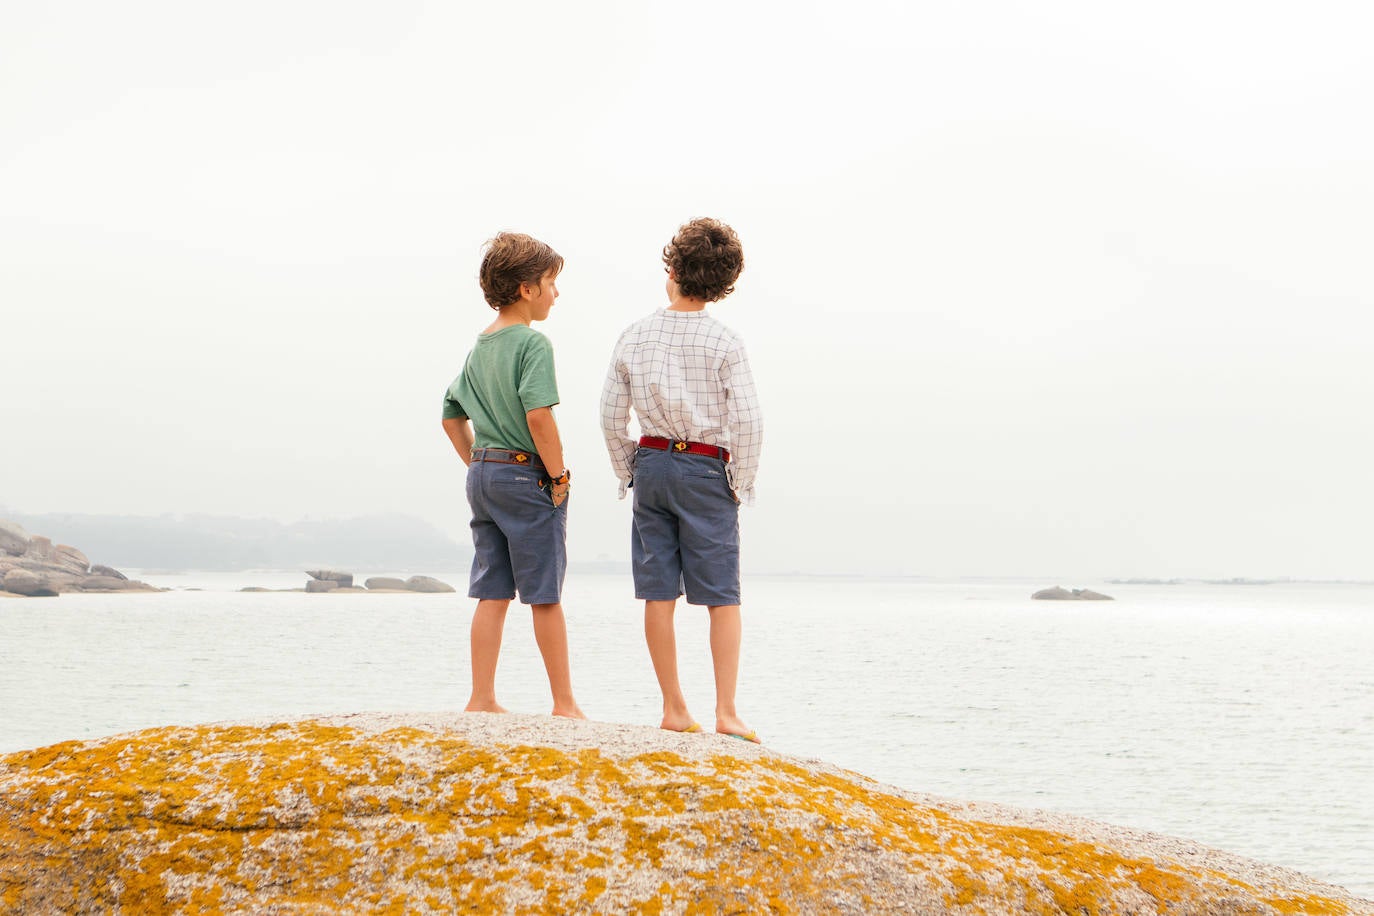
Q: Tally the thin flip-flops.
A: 2